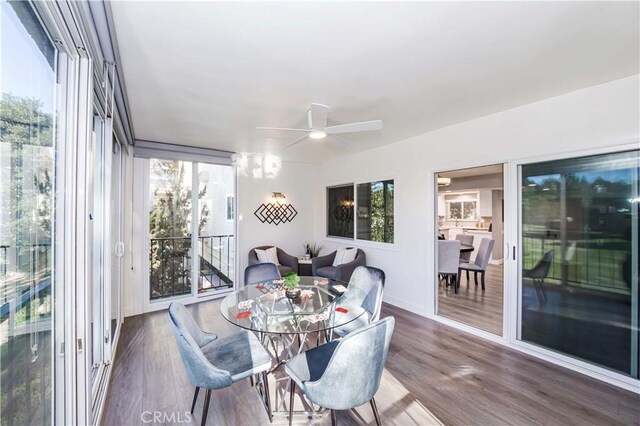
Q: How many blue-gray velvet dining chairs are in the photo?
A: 4